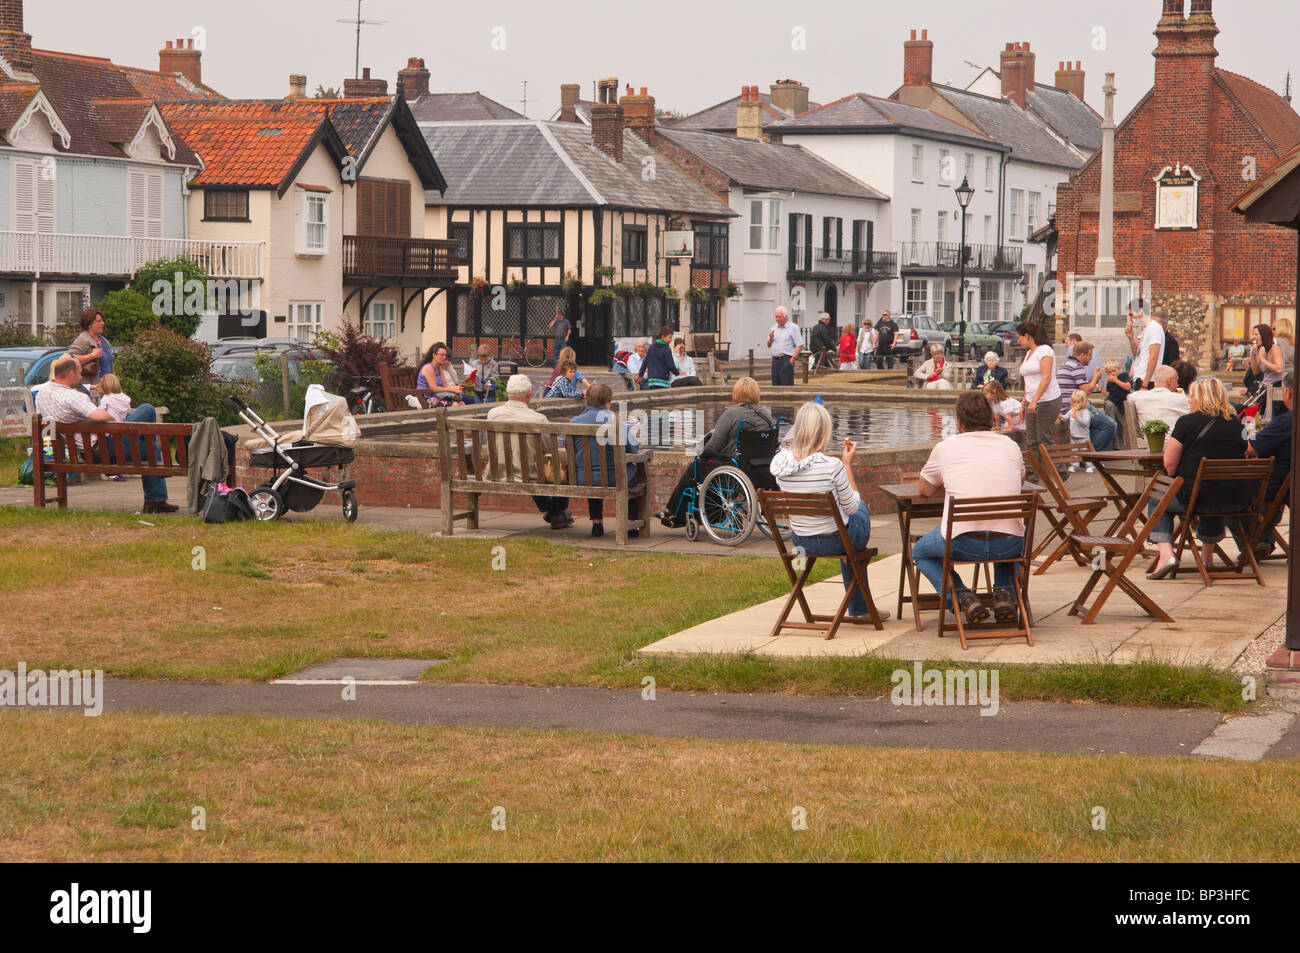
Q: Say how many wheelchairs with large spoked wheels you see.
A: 1